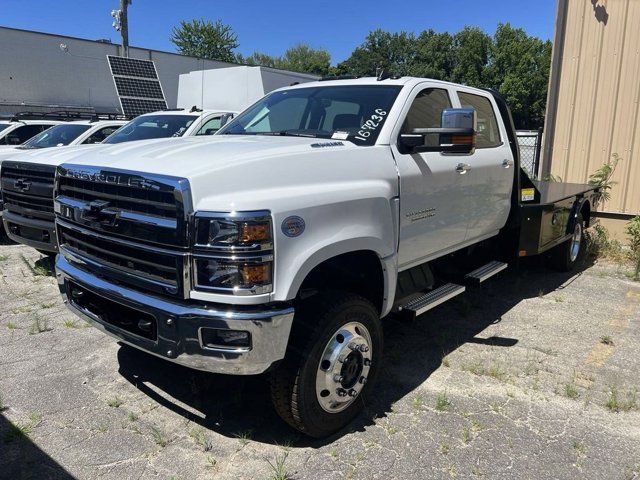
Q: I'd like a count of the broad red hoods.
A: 0